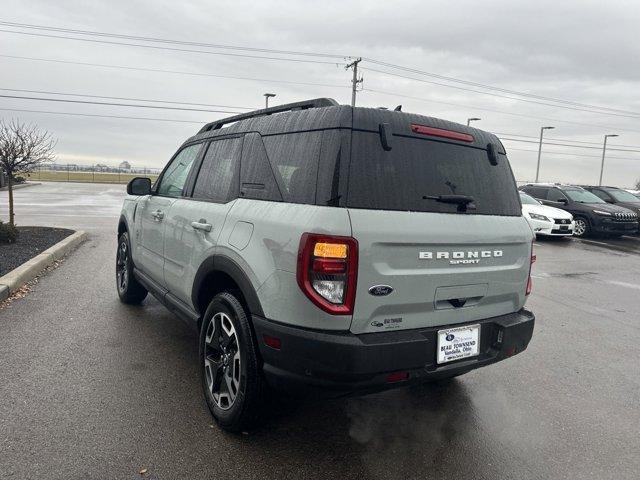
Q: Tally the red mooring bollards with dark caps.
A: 0